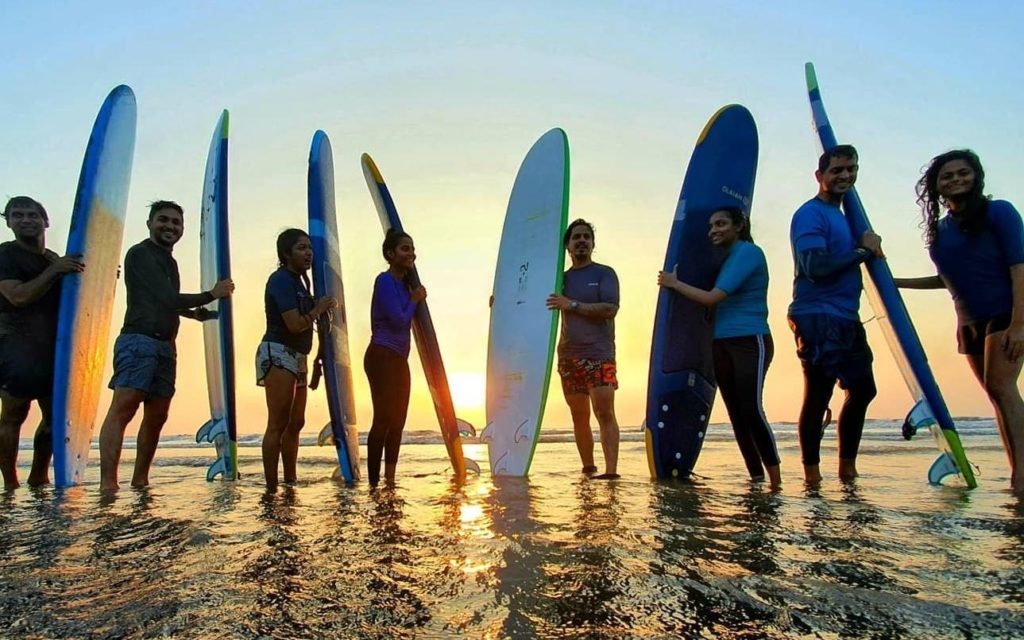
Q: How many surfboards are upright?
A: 7